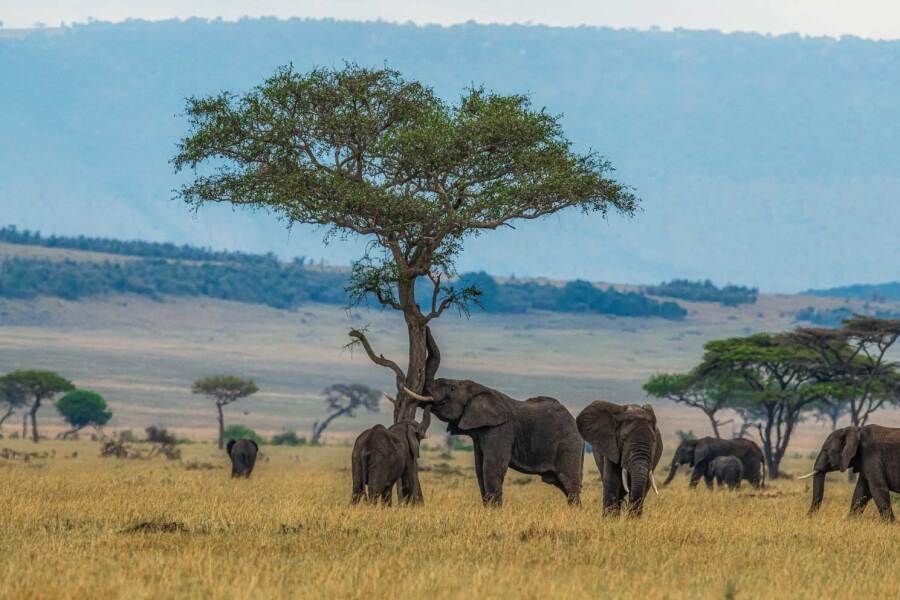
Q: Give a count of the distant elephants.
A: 3